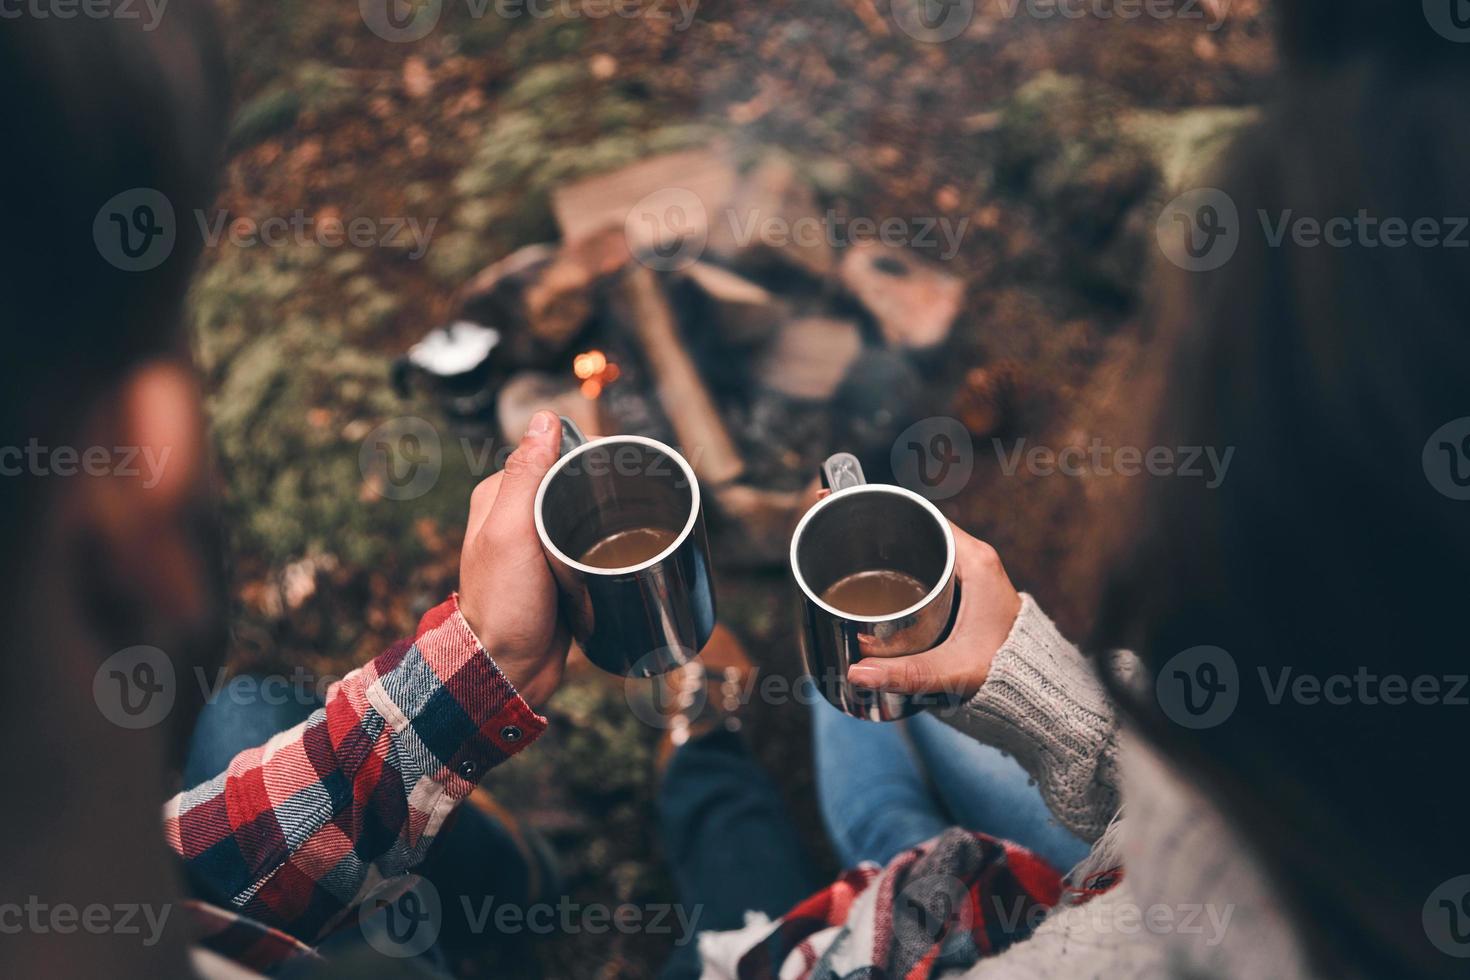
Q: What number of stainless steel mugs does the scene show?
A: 2